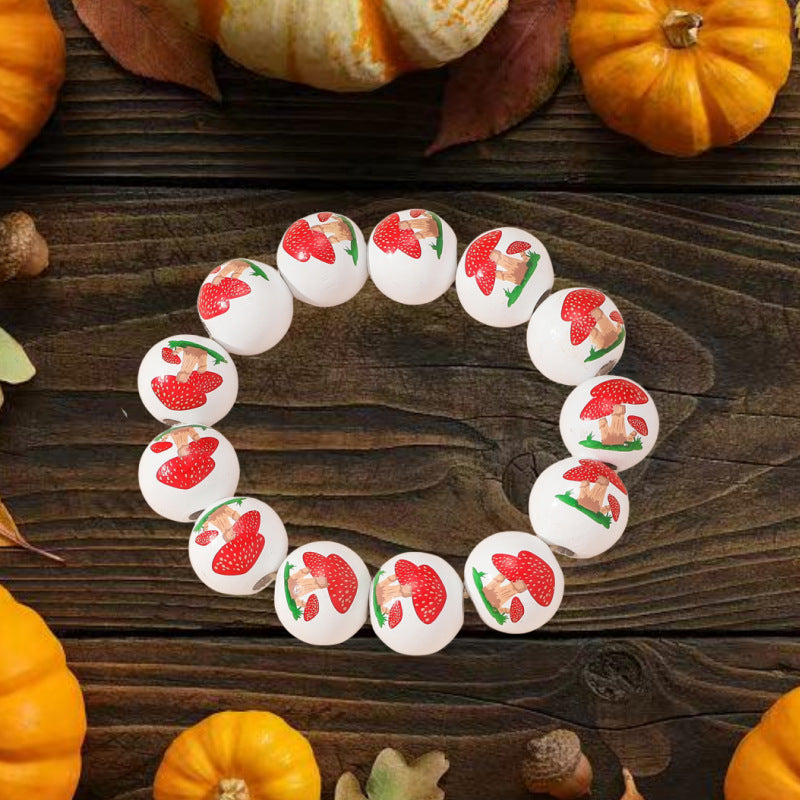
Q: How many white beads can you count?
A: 13